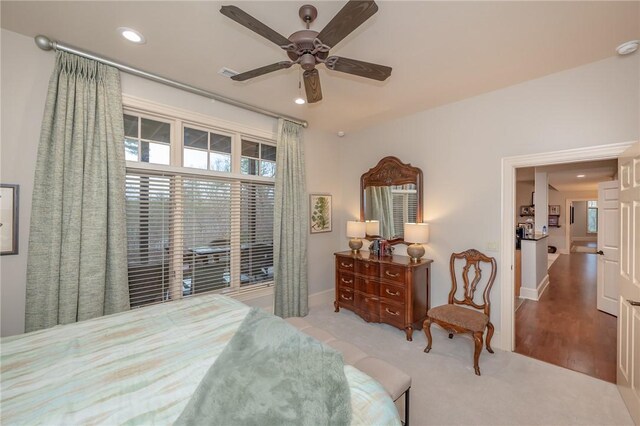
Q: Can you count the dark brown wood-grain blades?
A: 5